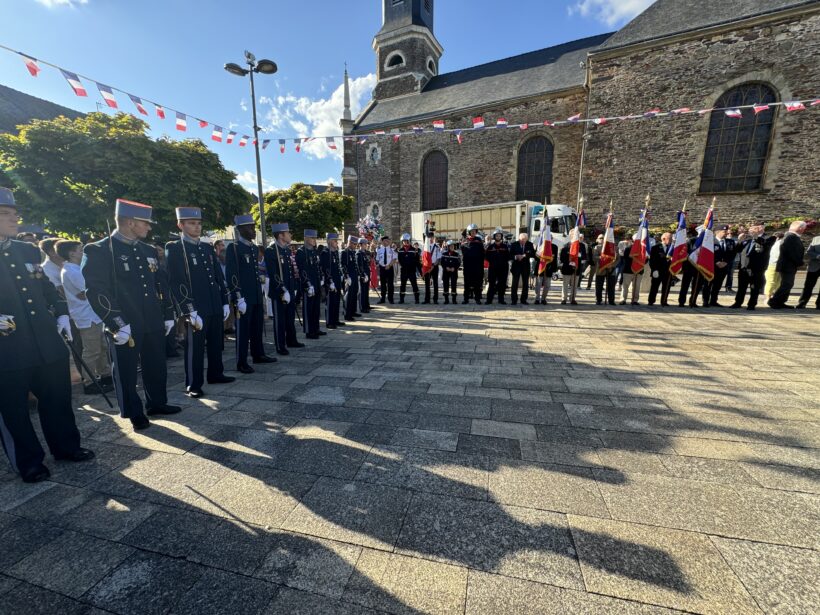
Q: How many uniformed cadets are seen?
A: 9